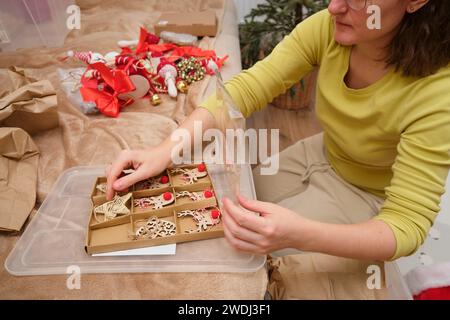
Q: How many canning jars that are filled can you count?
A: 0